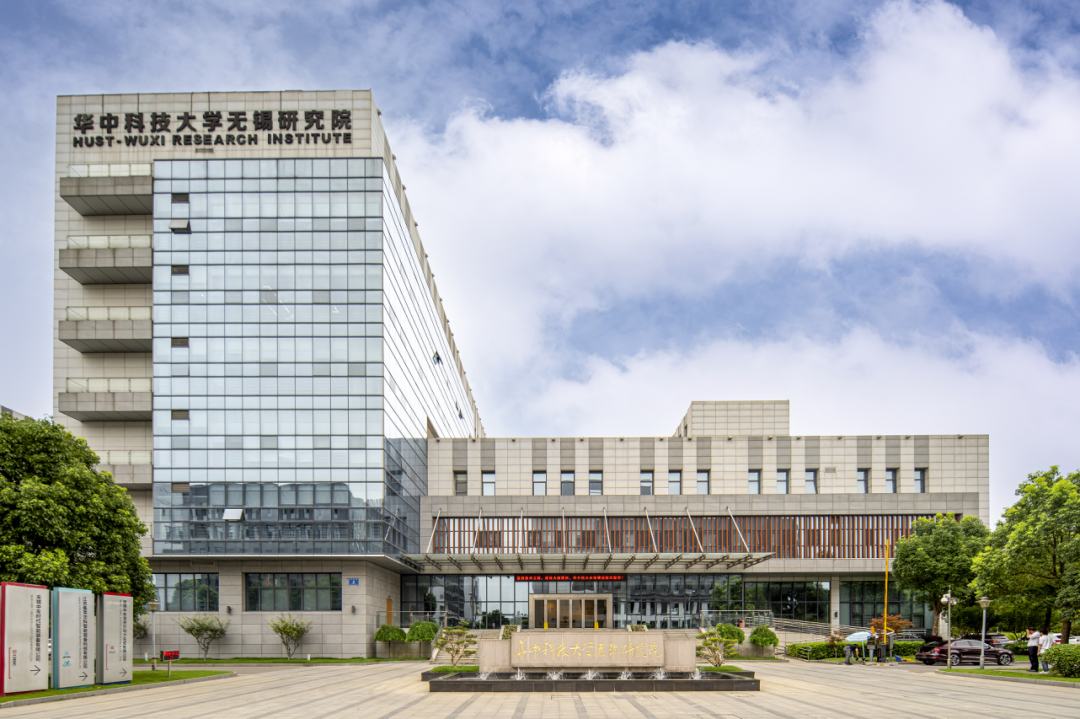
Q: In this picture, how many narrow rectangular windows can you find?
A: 14